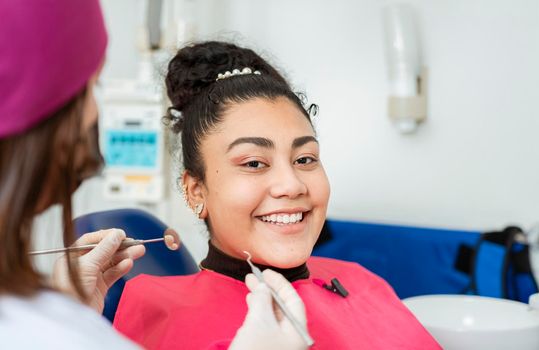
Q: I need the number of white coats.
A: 1